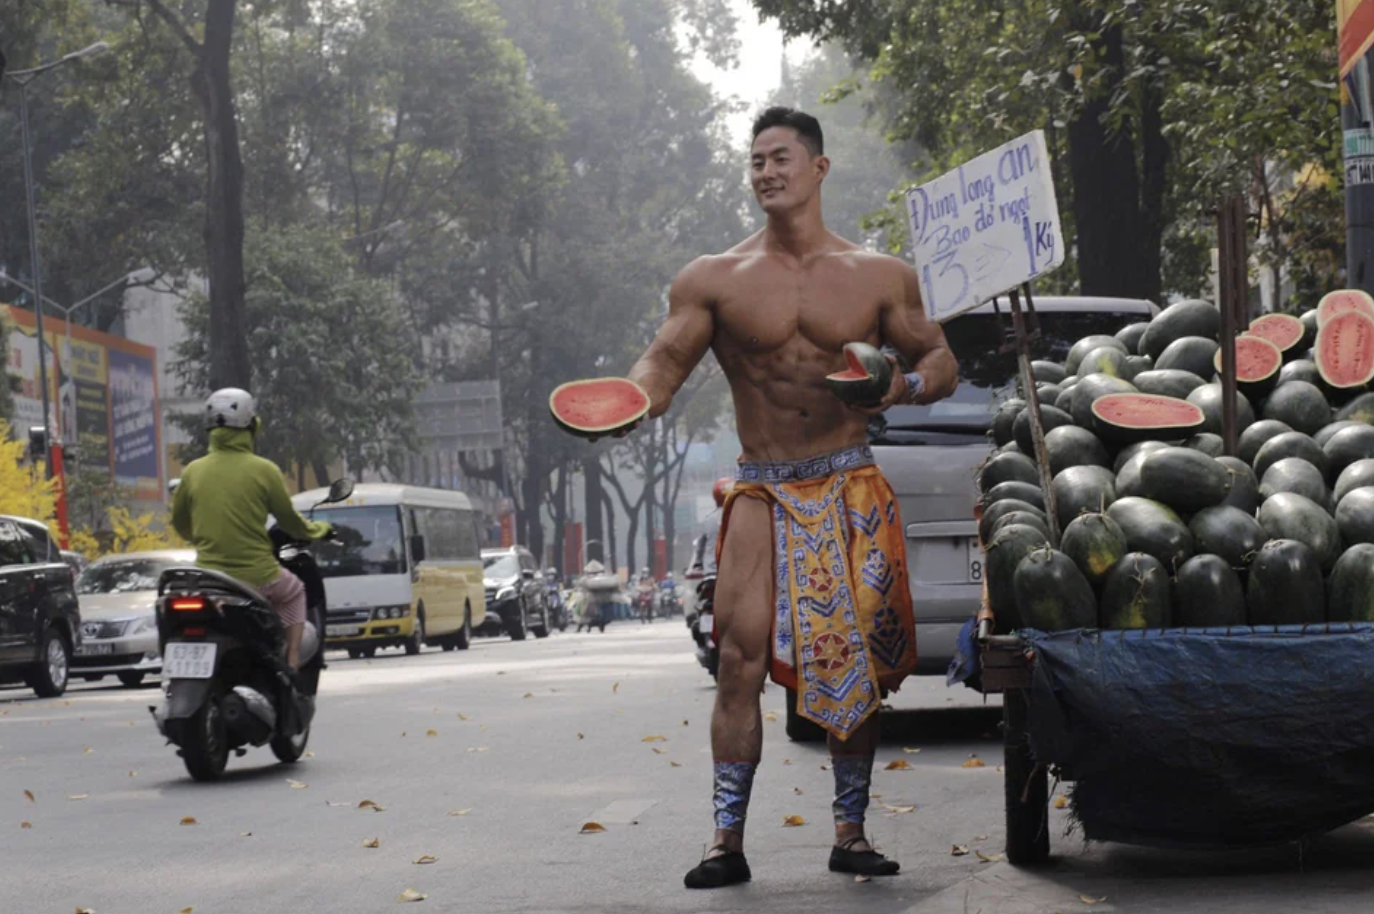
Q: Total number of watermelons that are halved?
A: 6